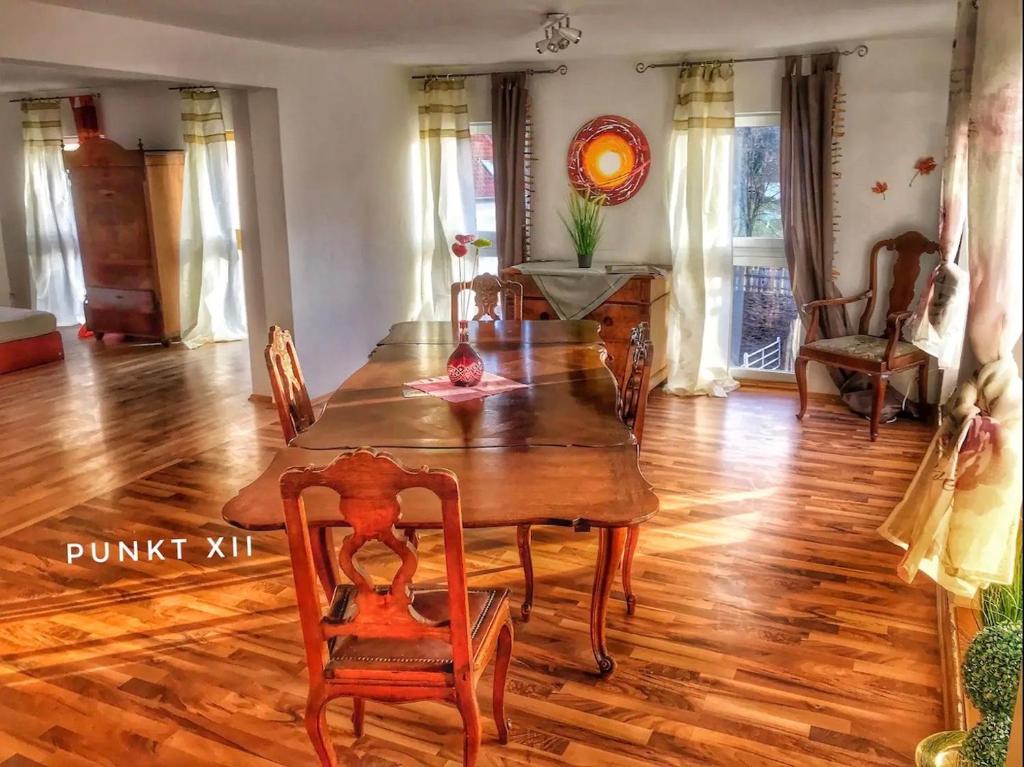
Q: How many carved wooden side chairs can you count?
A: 4